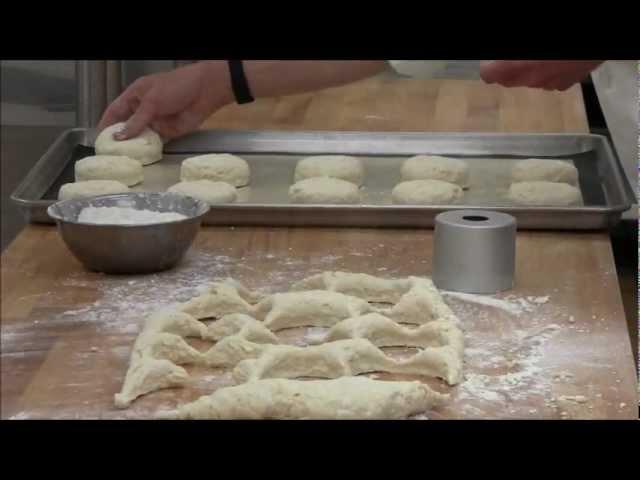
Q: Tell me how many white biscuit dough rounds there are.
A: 11